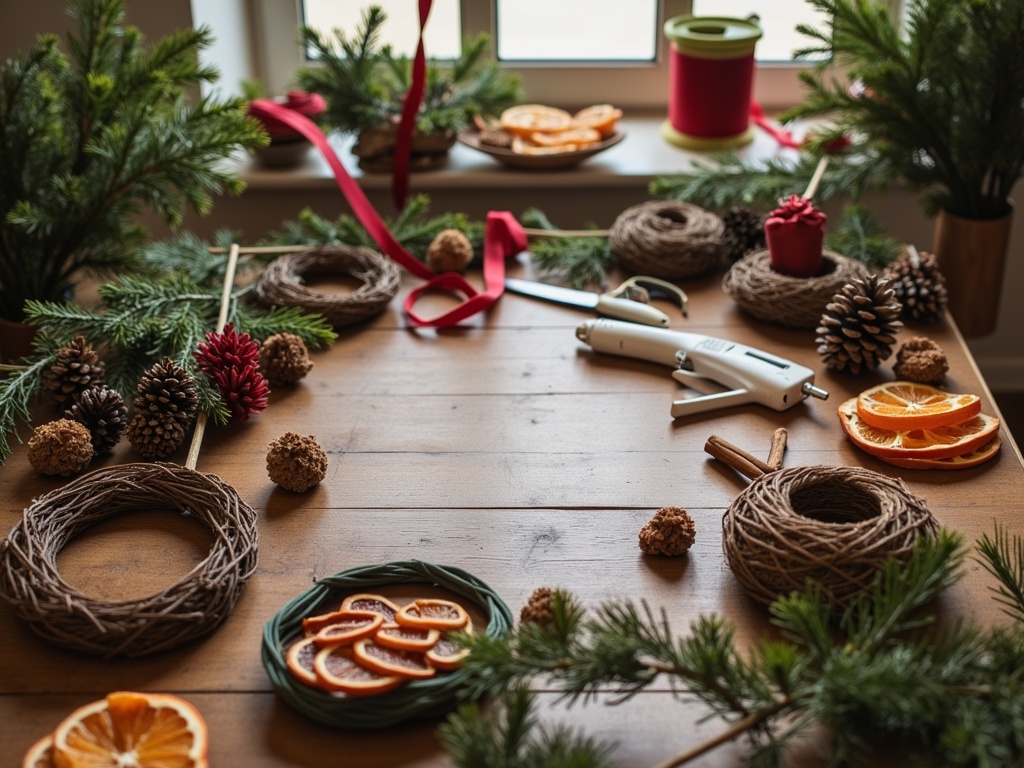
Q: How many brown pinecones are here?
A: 6